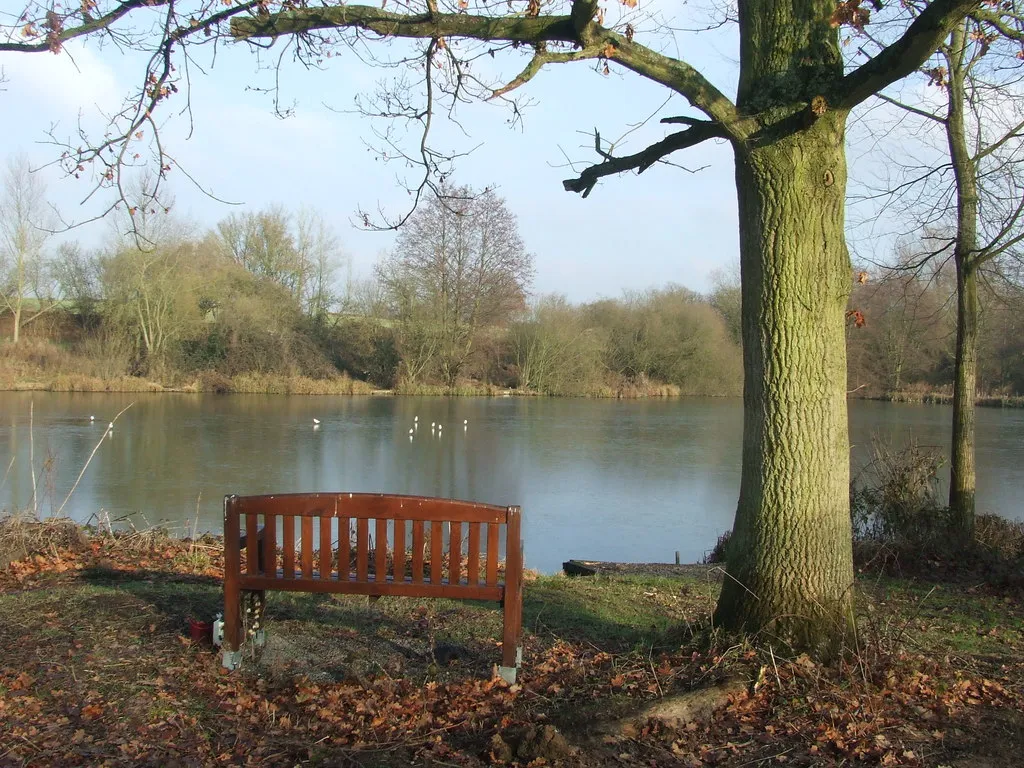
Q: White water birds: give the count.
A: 8